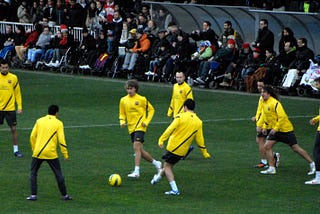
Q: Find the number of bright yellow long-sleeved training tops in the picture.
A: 8